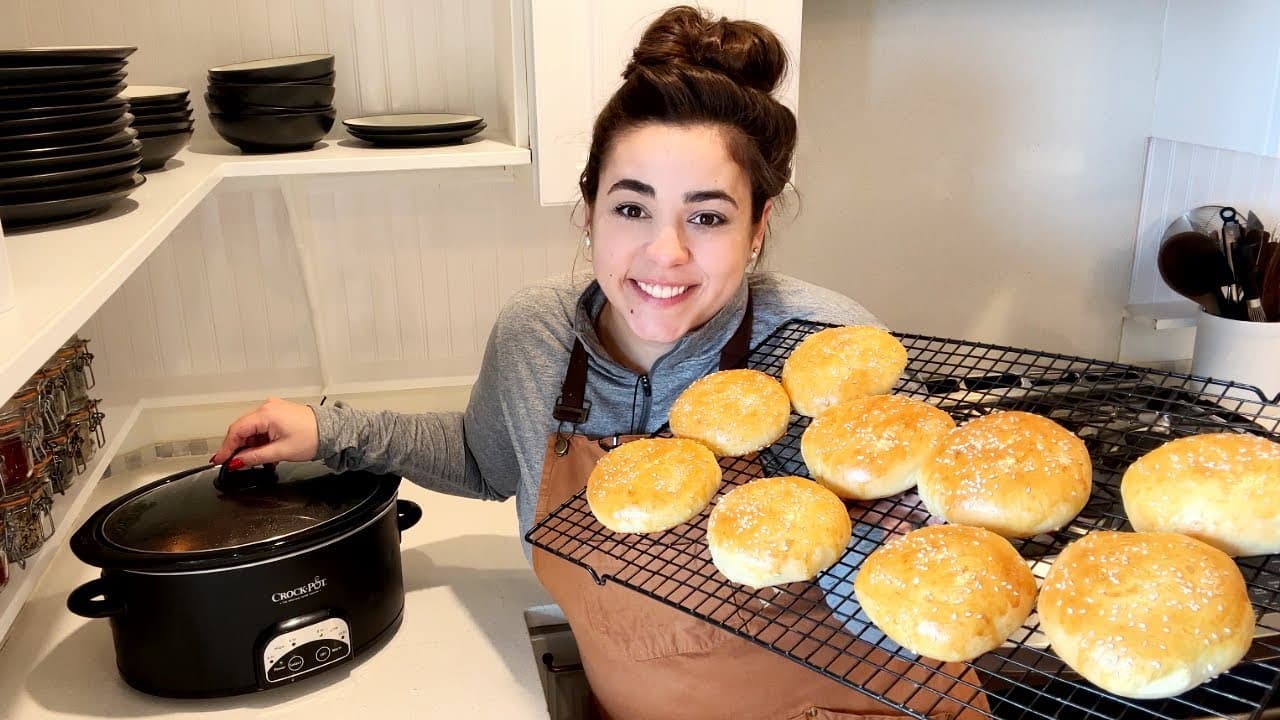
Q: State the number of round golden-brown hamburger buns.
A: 9